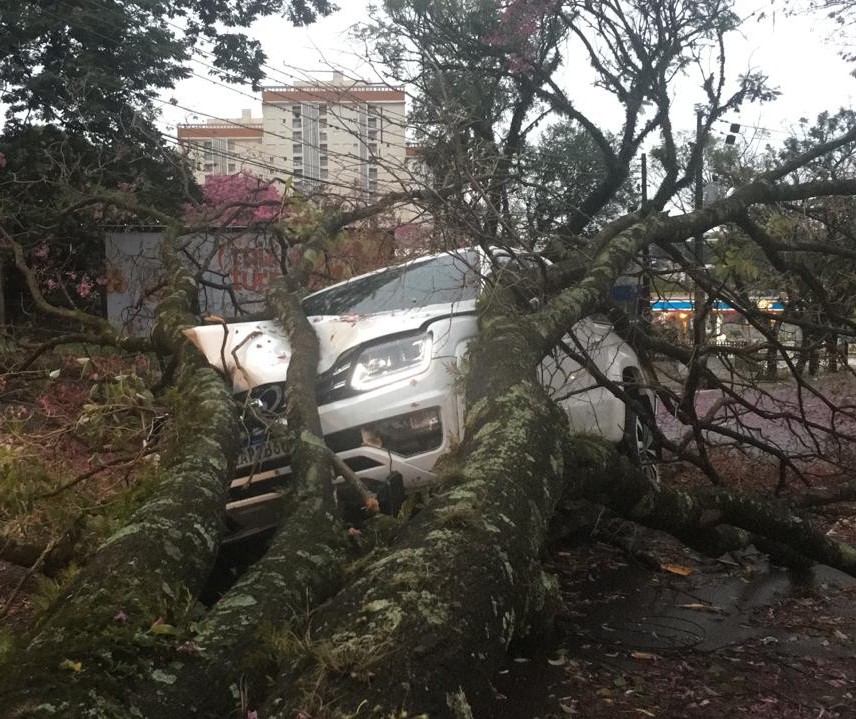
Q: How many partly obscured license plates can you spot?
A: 1